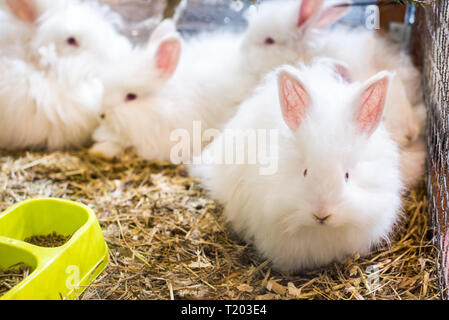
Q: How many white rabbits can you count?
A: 5